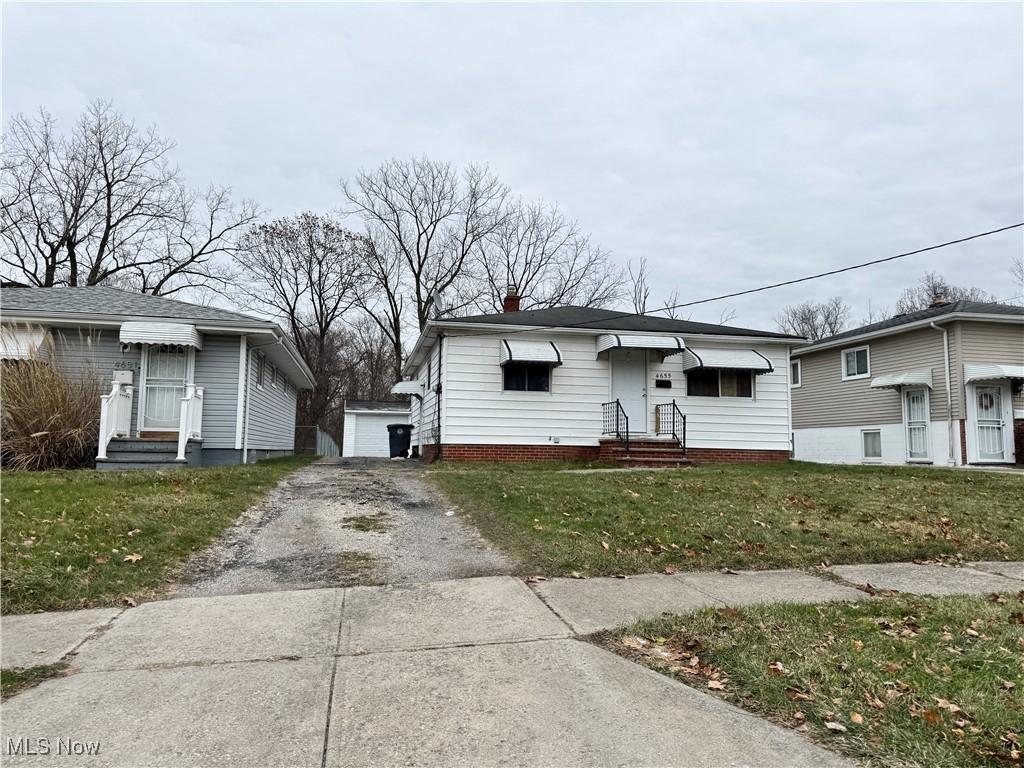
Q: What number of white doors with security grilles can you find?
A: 3